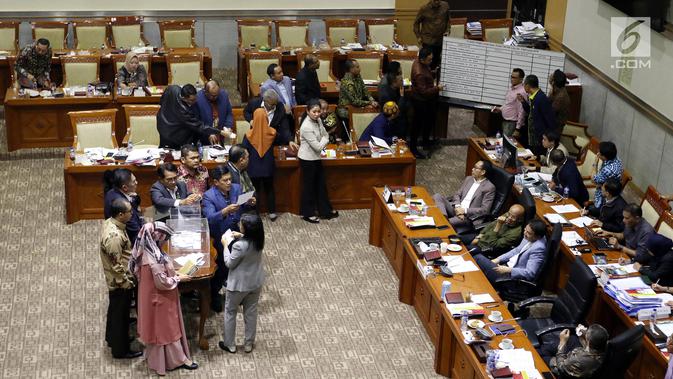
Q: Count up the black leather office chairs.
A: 5